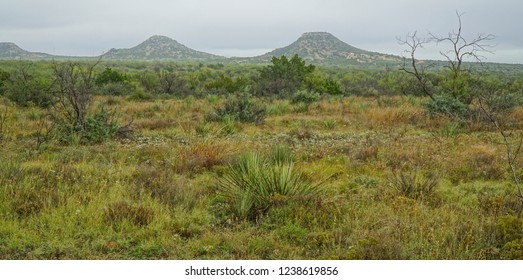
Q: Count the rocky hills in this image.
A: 3